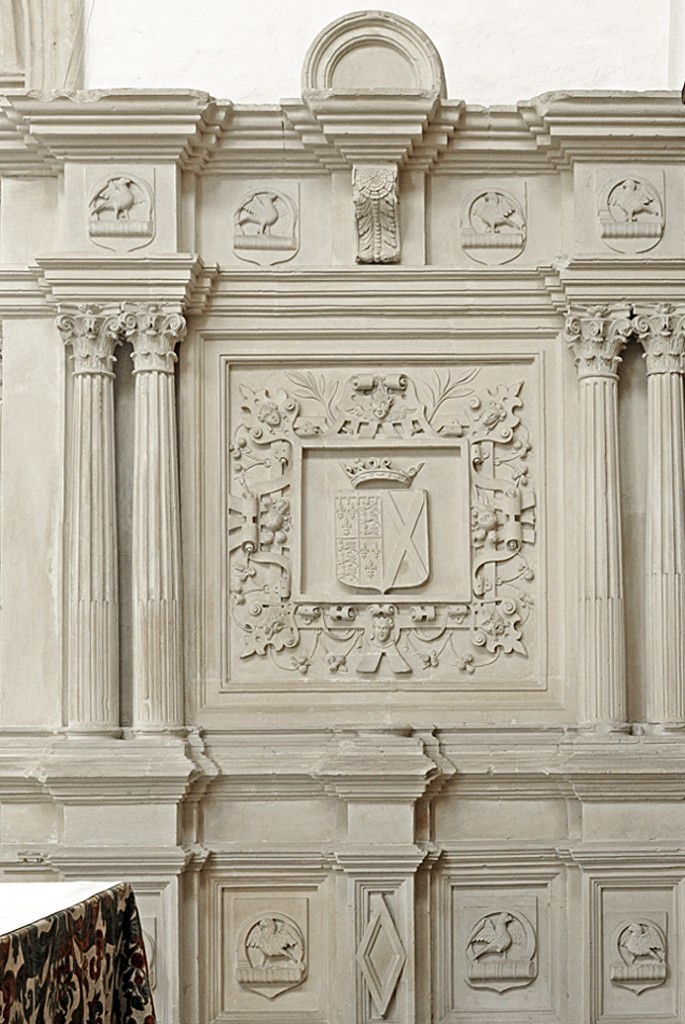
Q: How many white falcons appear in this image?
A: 7